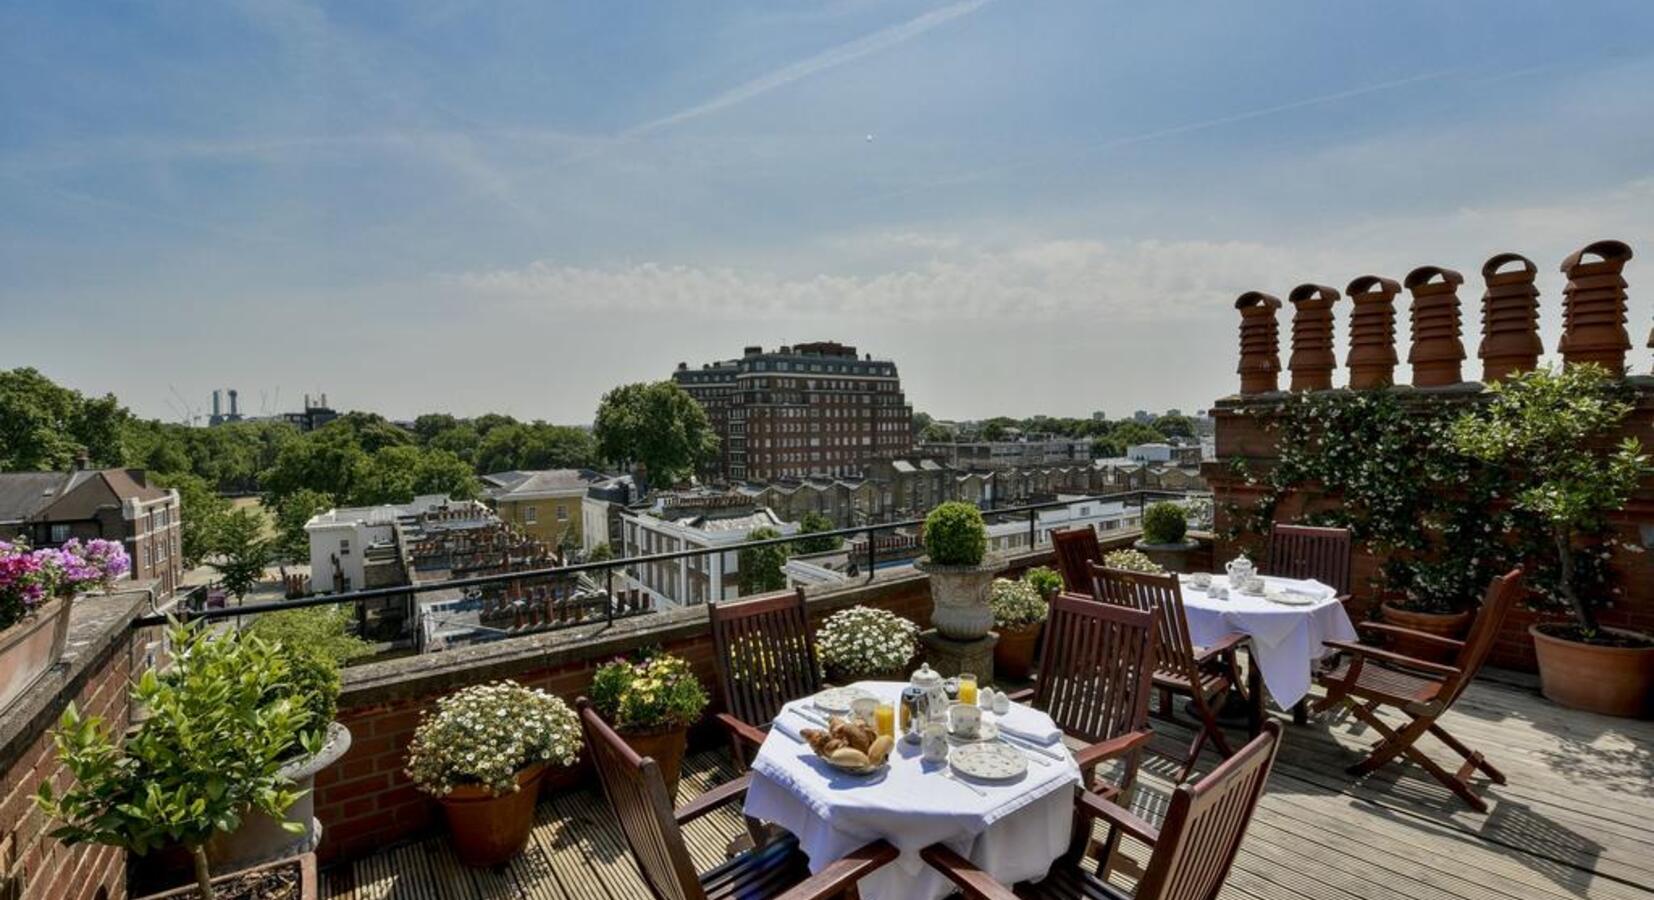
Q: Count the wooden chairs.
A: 8